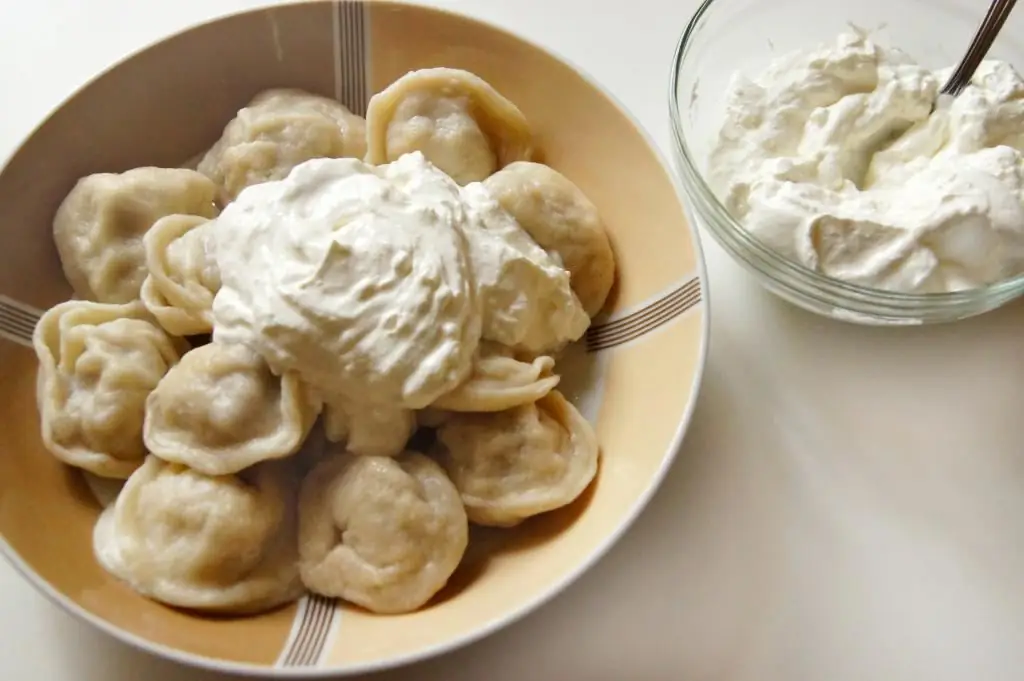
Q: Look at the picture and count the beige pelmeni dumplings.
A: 11